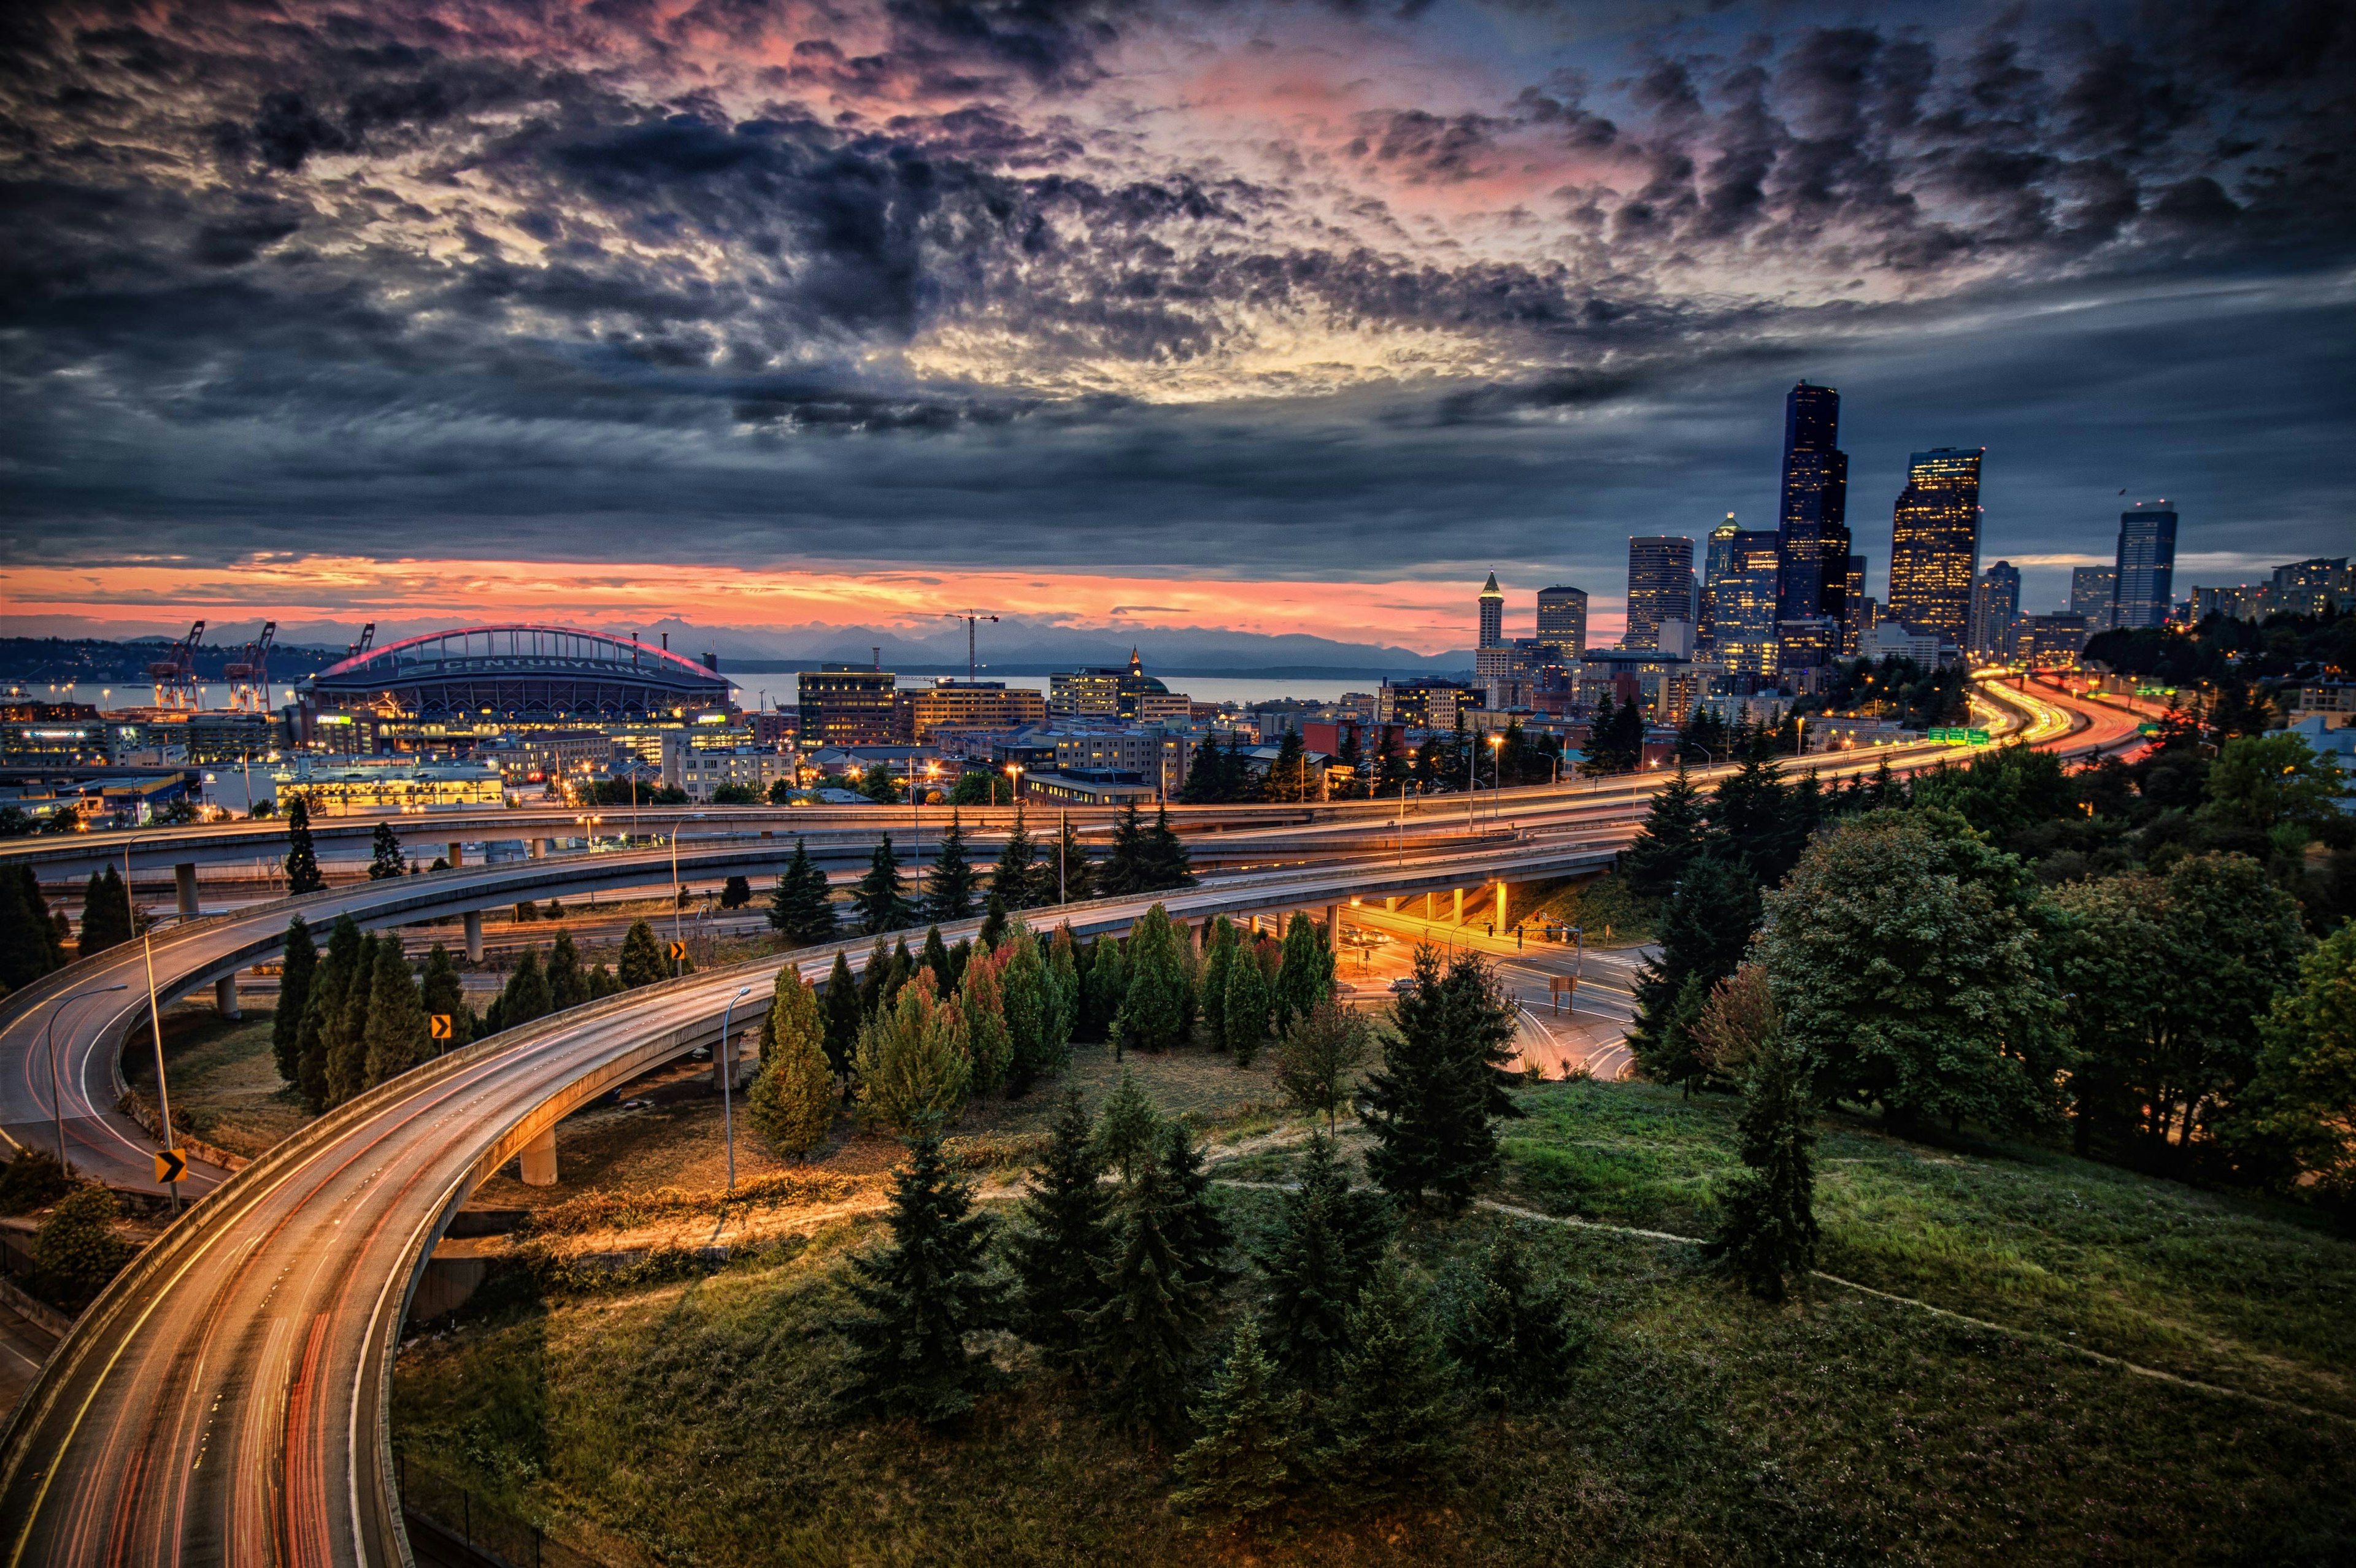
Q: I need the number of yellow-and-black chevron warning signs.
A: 3